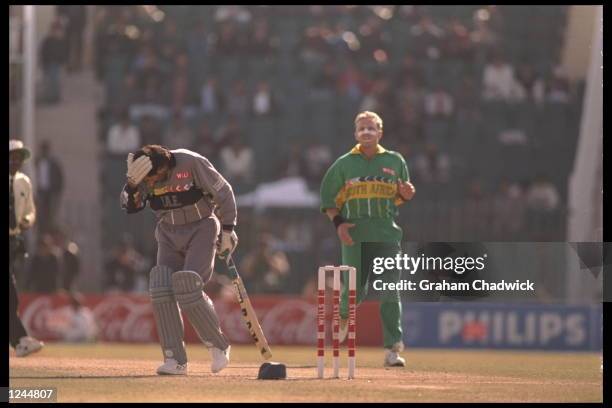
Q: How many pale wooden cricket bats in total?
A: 1